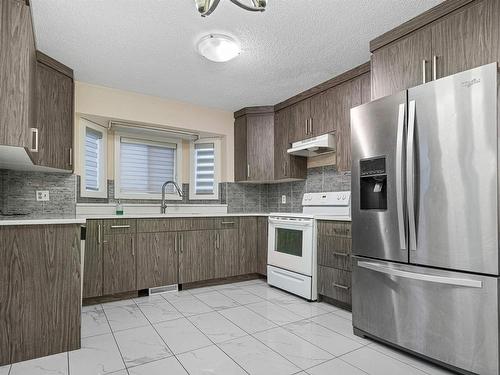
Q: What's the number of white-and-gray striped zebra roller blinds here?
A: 3